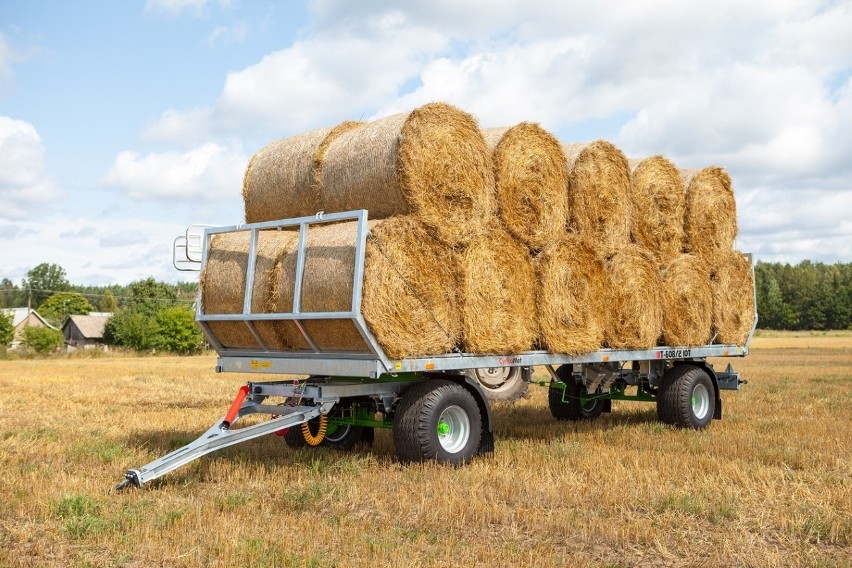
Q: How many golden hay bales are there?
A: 13